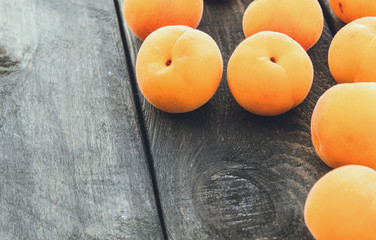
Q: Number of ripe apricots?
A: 8